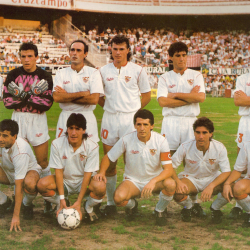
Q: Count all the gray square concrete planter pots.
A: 0